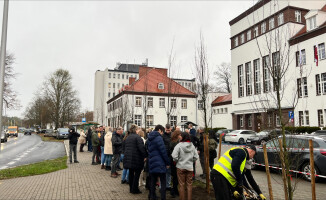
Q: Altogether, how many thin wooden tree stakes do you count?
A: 6